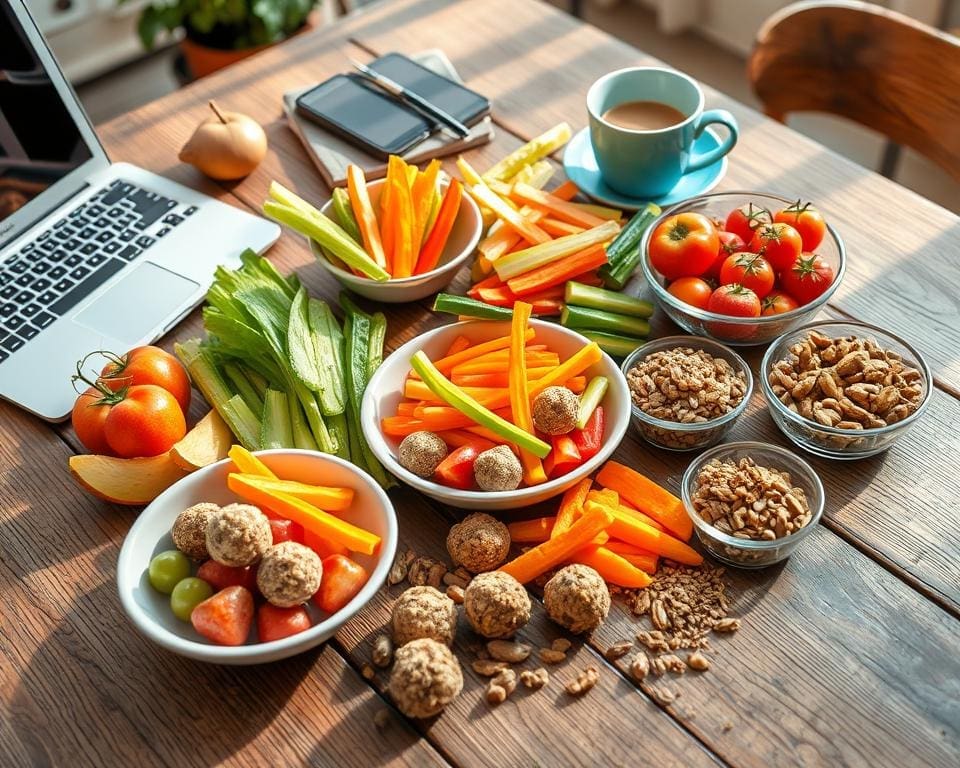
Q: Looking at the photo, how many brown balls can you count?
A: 11